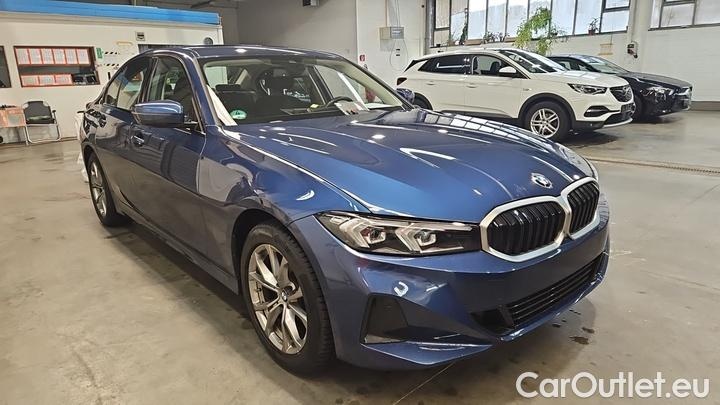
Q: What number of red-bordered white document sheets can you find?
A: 9